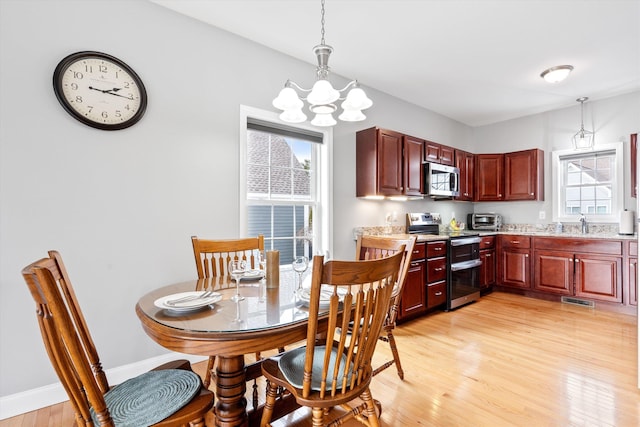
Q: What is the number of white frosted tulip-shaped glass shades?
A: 6